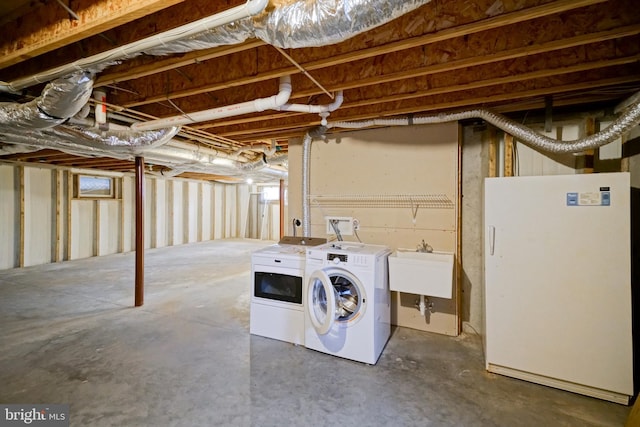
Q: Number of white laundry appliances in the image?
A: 2